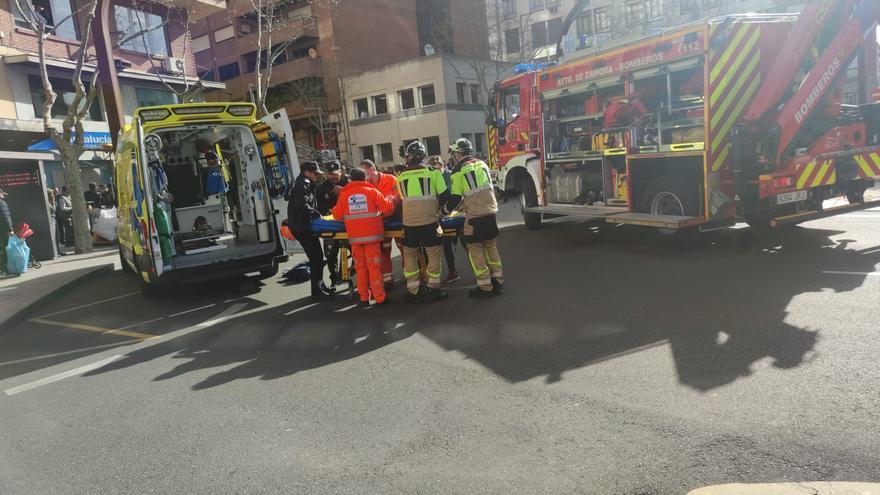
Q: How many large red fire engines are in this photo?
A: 1